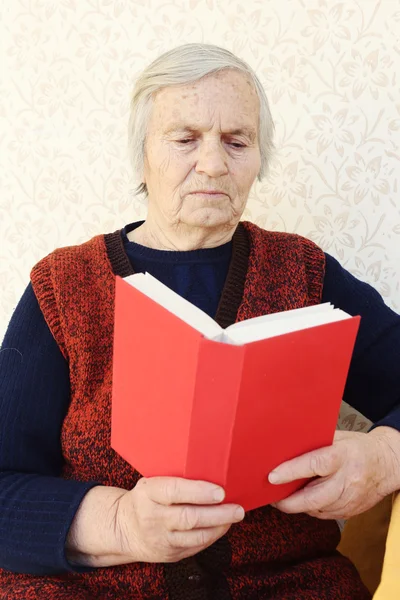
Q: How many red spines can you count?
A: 1